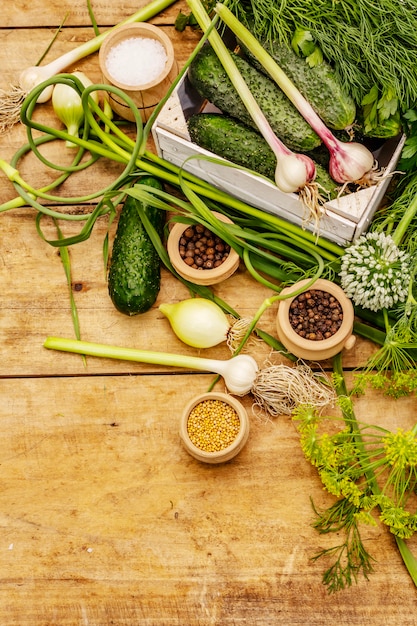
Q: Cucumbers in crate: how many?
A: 4